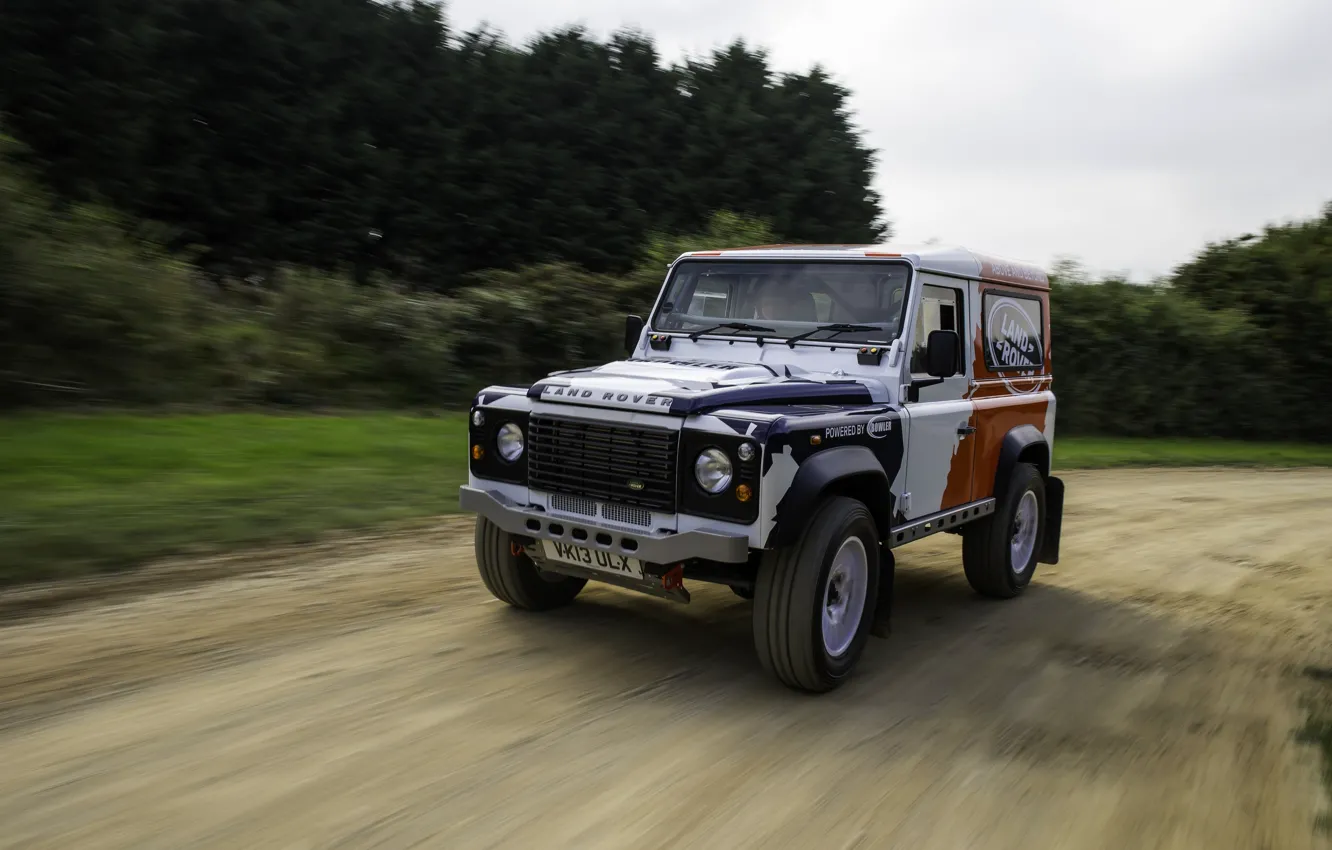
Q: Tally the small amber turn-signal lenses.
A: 3